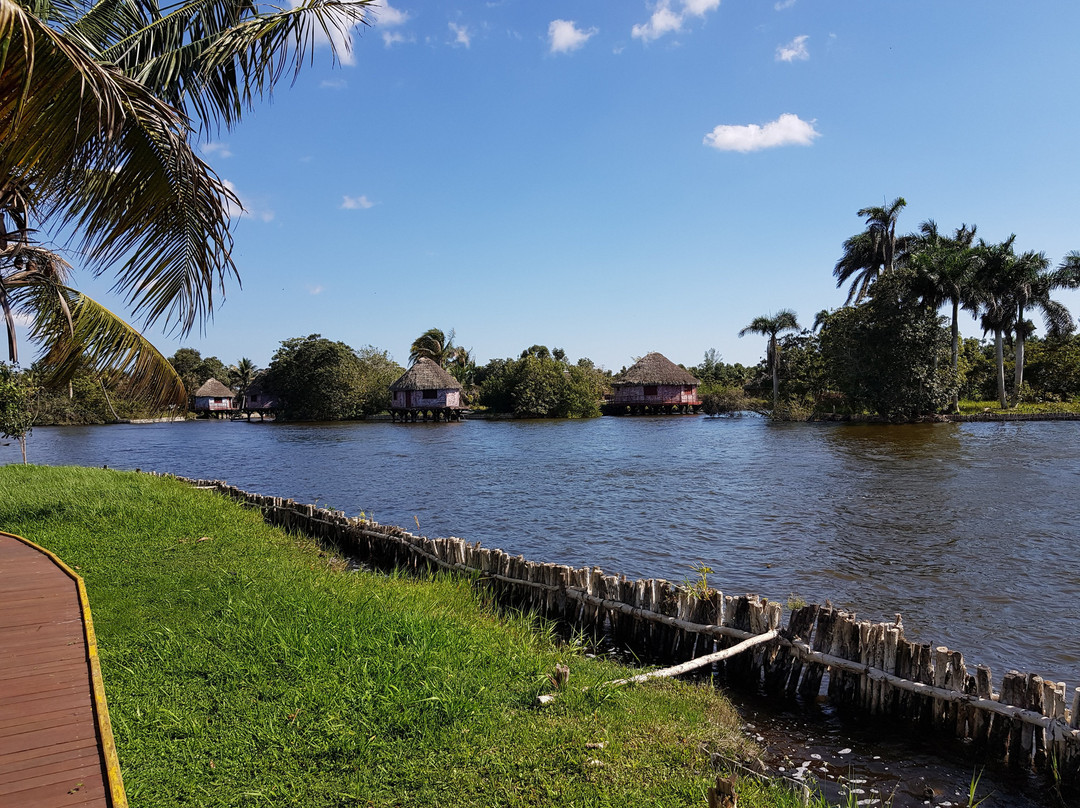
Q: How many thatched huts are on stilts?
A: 4